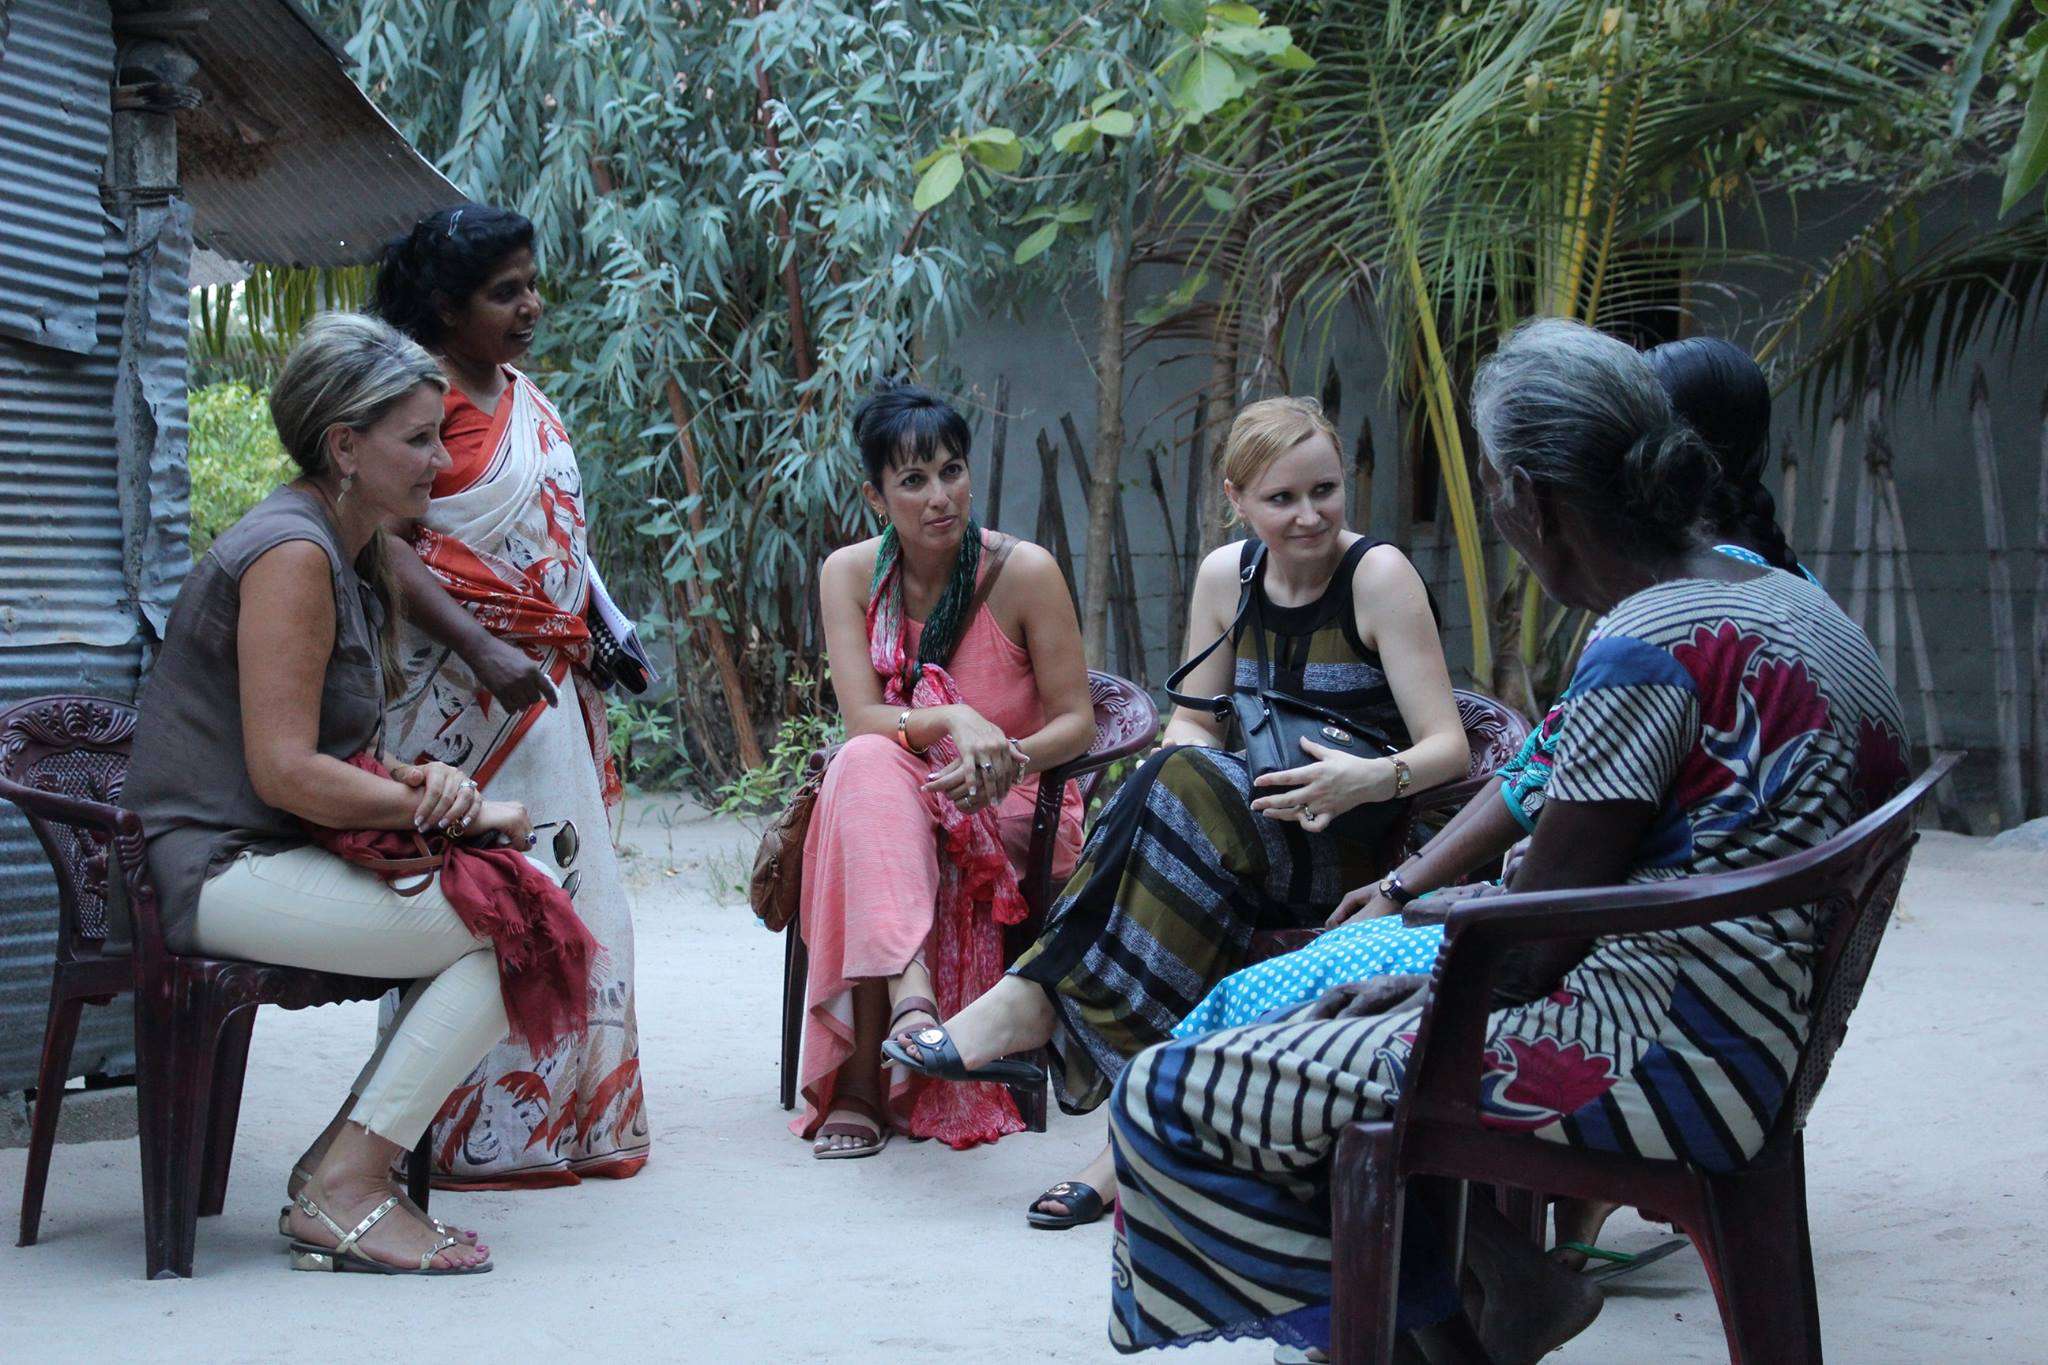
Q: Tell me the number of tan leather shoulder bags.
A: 1